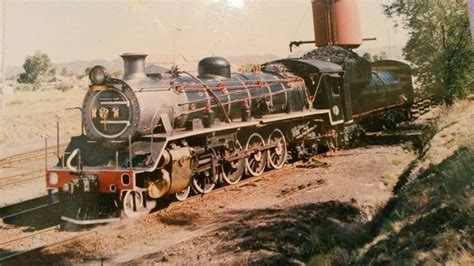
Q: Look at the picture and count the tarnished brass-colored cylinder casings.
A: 1